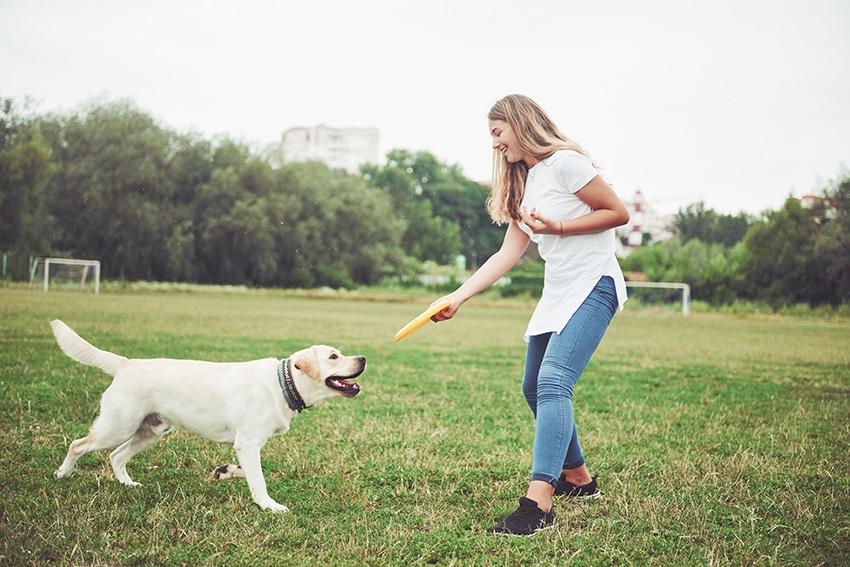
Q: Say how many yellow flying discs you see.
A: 1